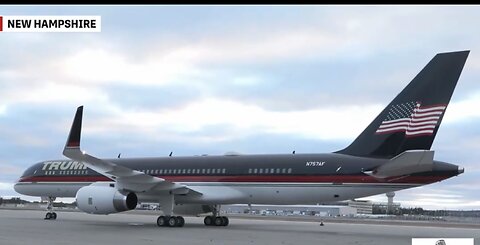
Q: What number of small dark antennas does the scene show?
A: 3